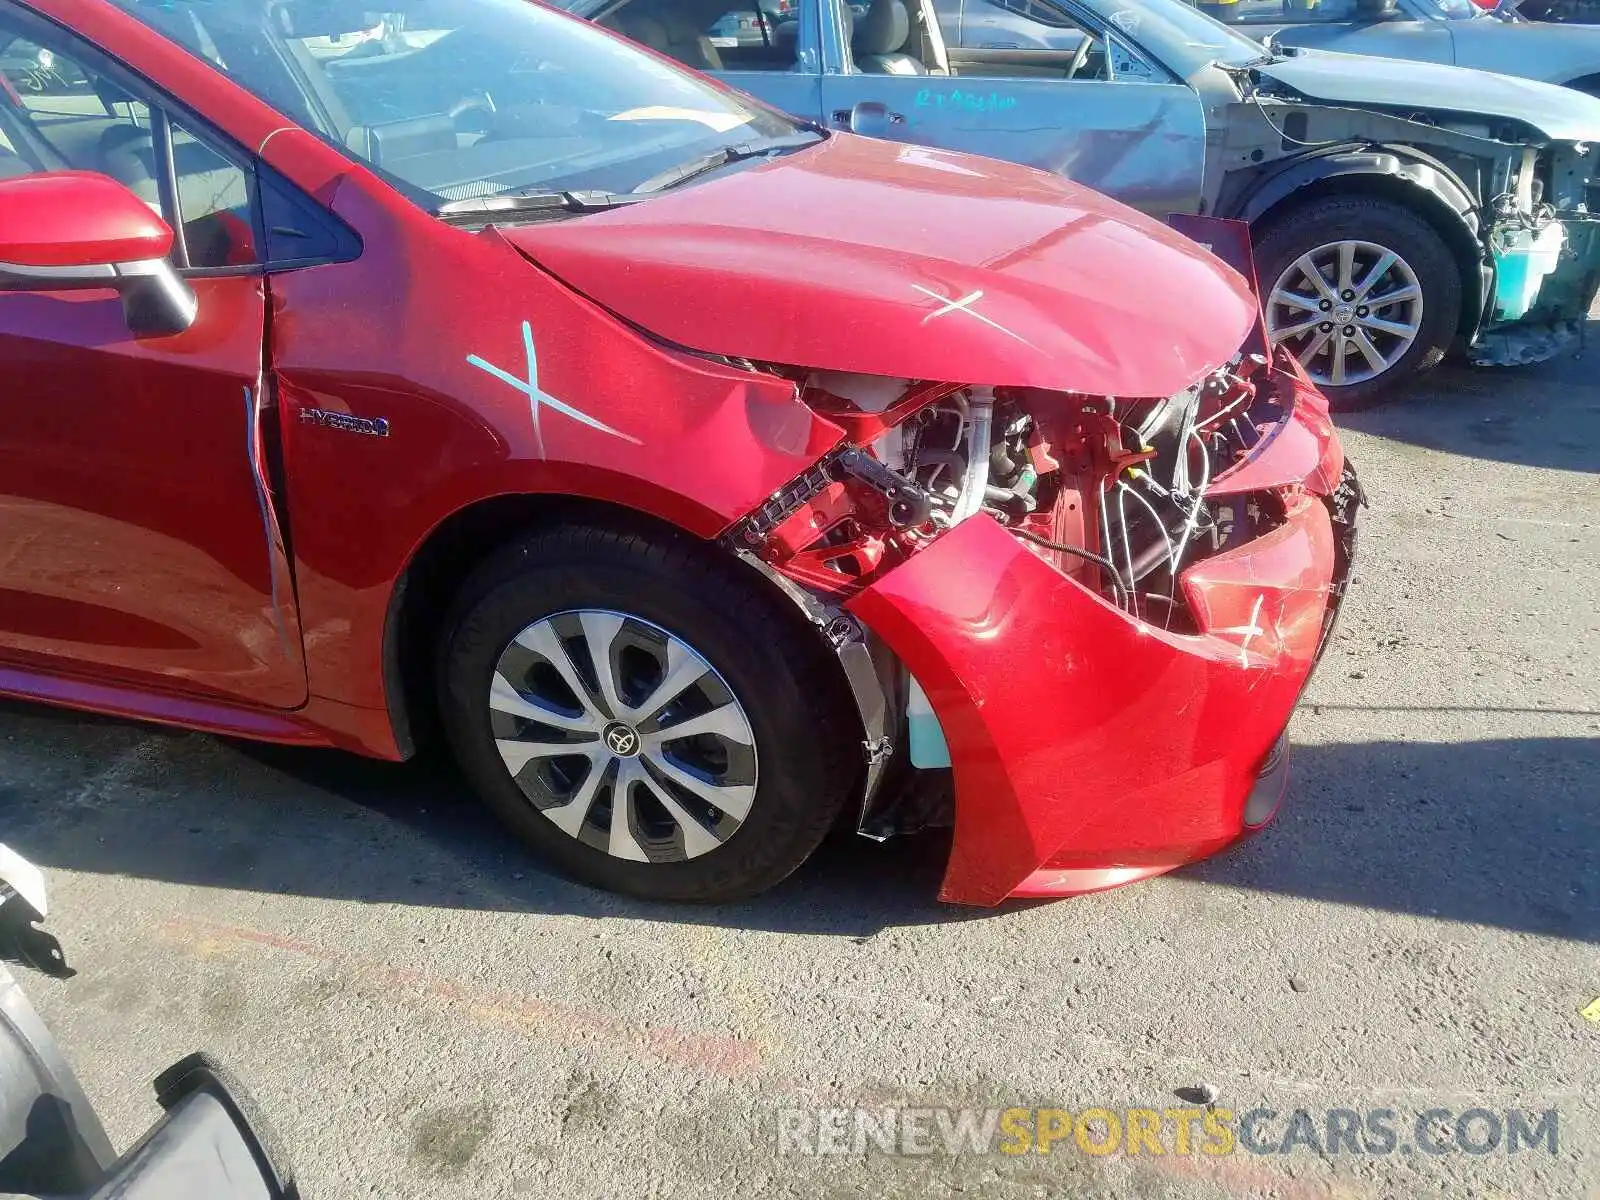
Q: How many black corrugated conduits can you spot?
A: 1